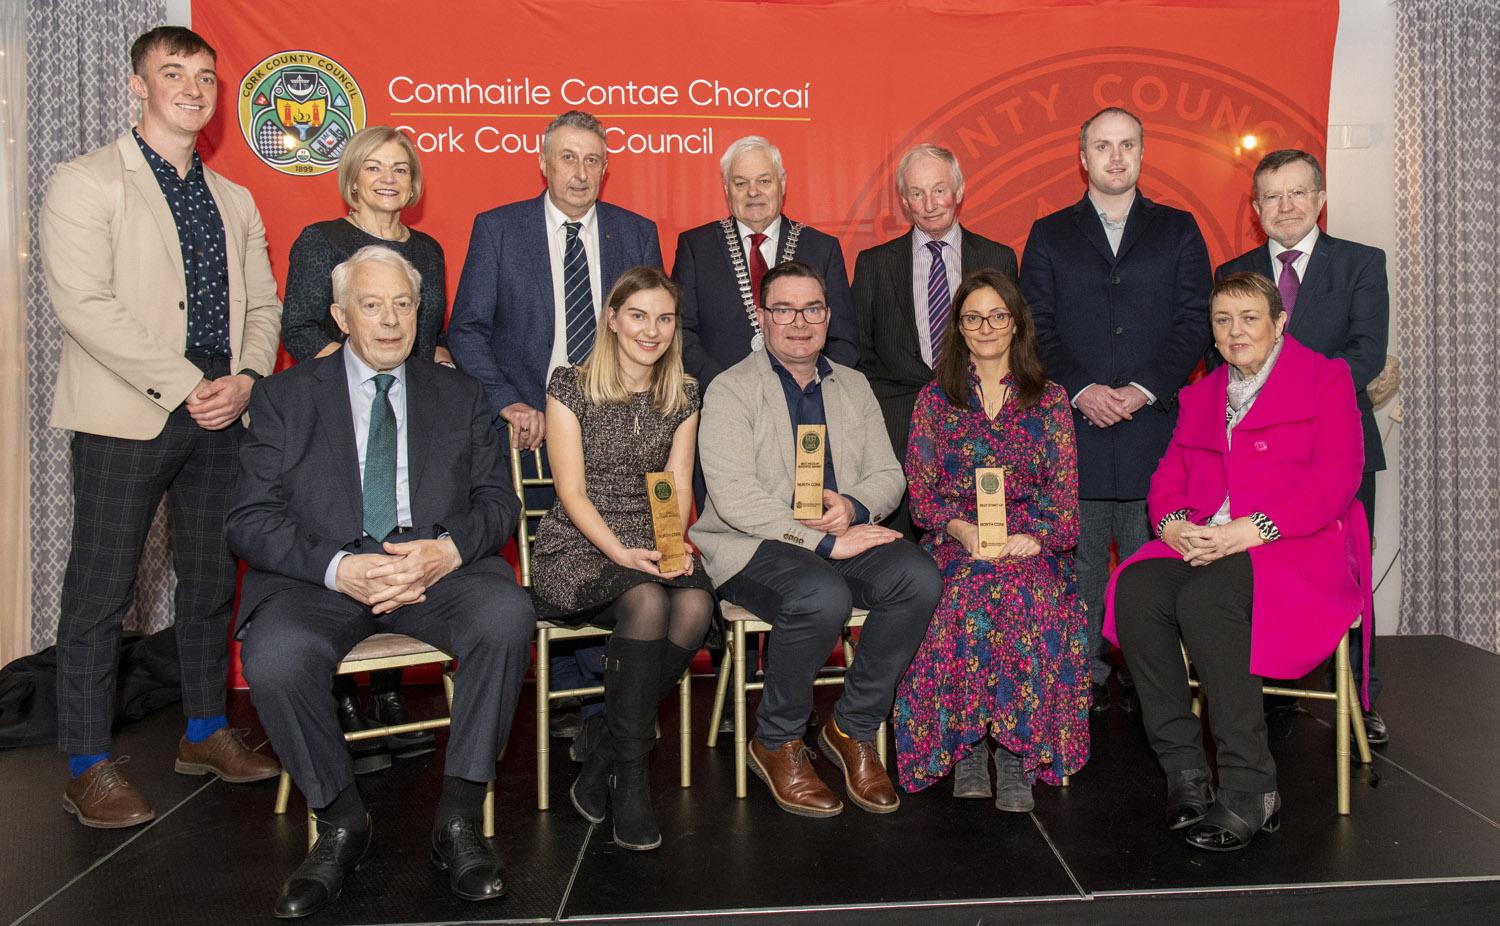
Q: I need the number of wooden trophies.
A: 3